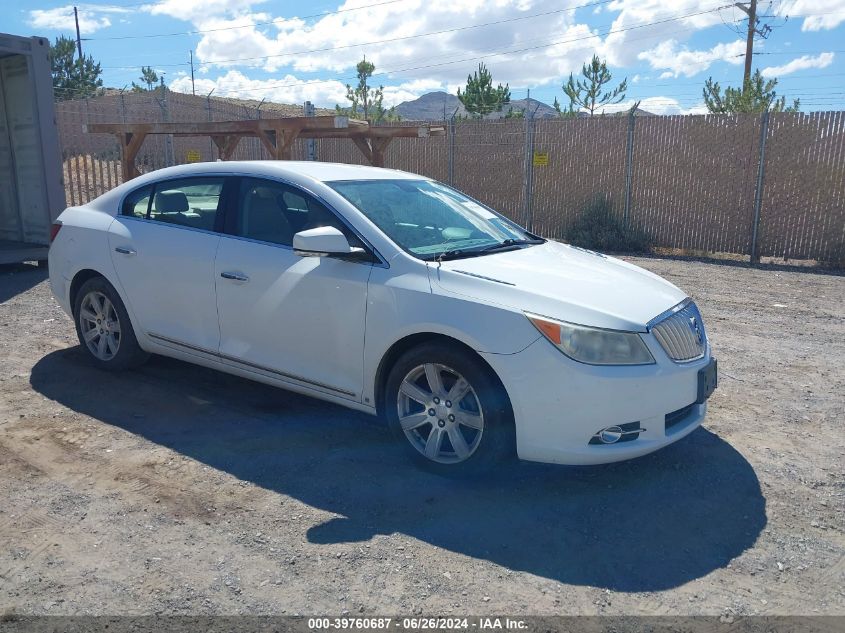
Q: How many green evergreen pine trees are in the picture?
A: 6